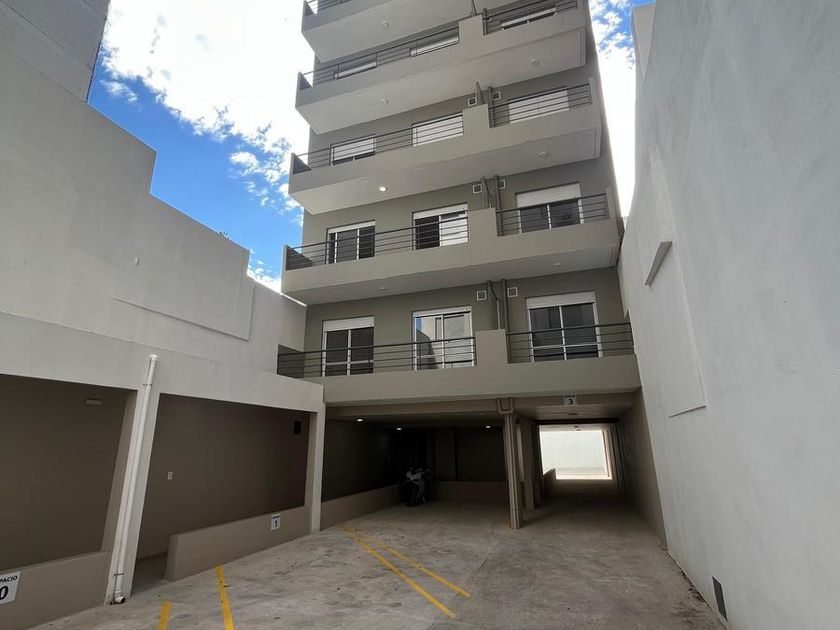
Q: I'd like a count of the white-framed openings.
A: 12